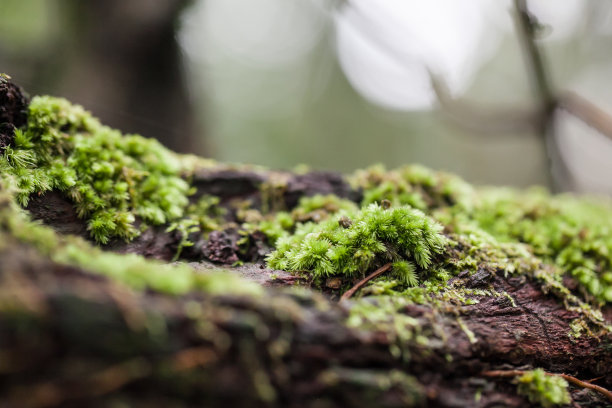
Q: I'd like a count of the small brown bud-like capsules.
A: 2